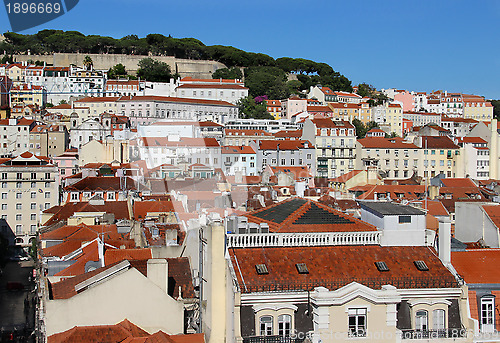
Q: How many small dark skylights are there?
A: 4